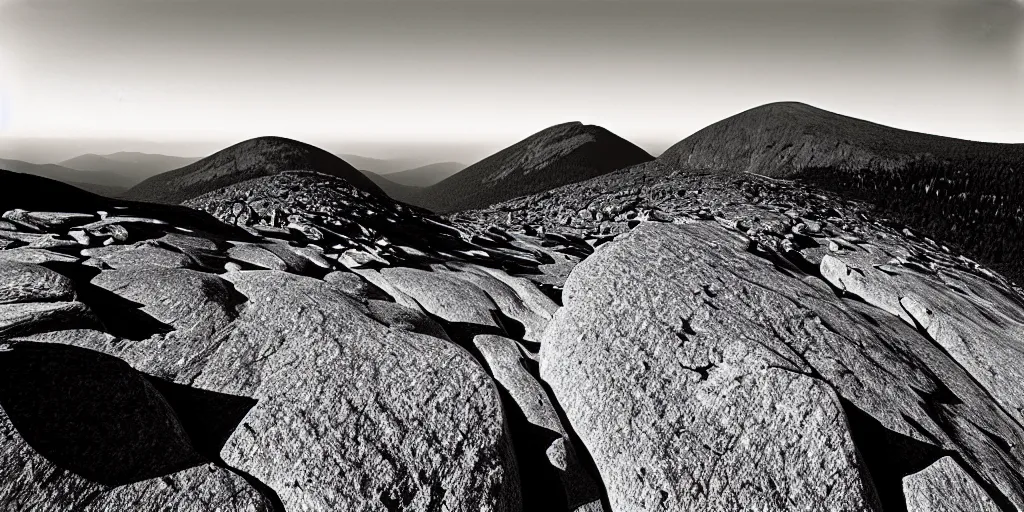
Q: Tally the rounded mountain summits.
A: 3